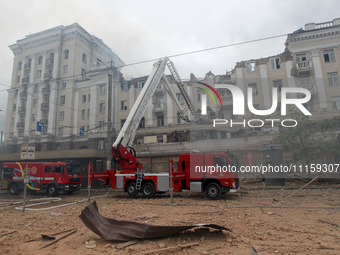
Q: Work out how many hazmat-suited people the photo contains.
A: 0